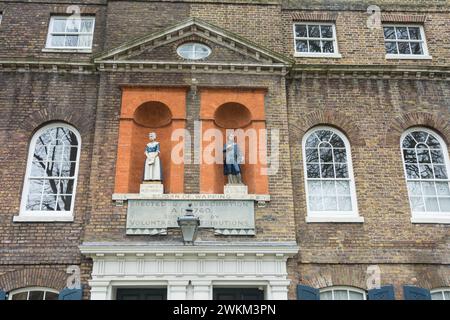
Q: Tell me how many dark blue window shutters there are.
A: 5